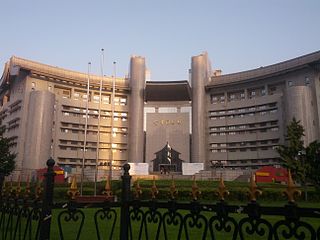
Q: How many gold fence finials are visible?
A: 14